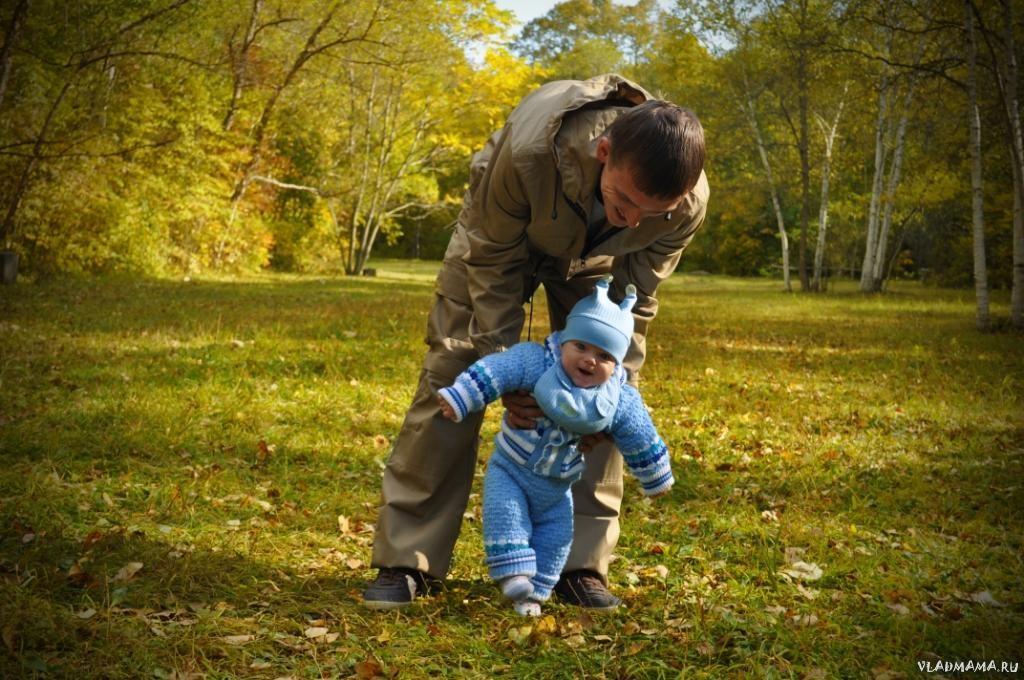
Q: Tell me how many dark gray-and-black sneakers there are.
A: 2